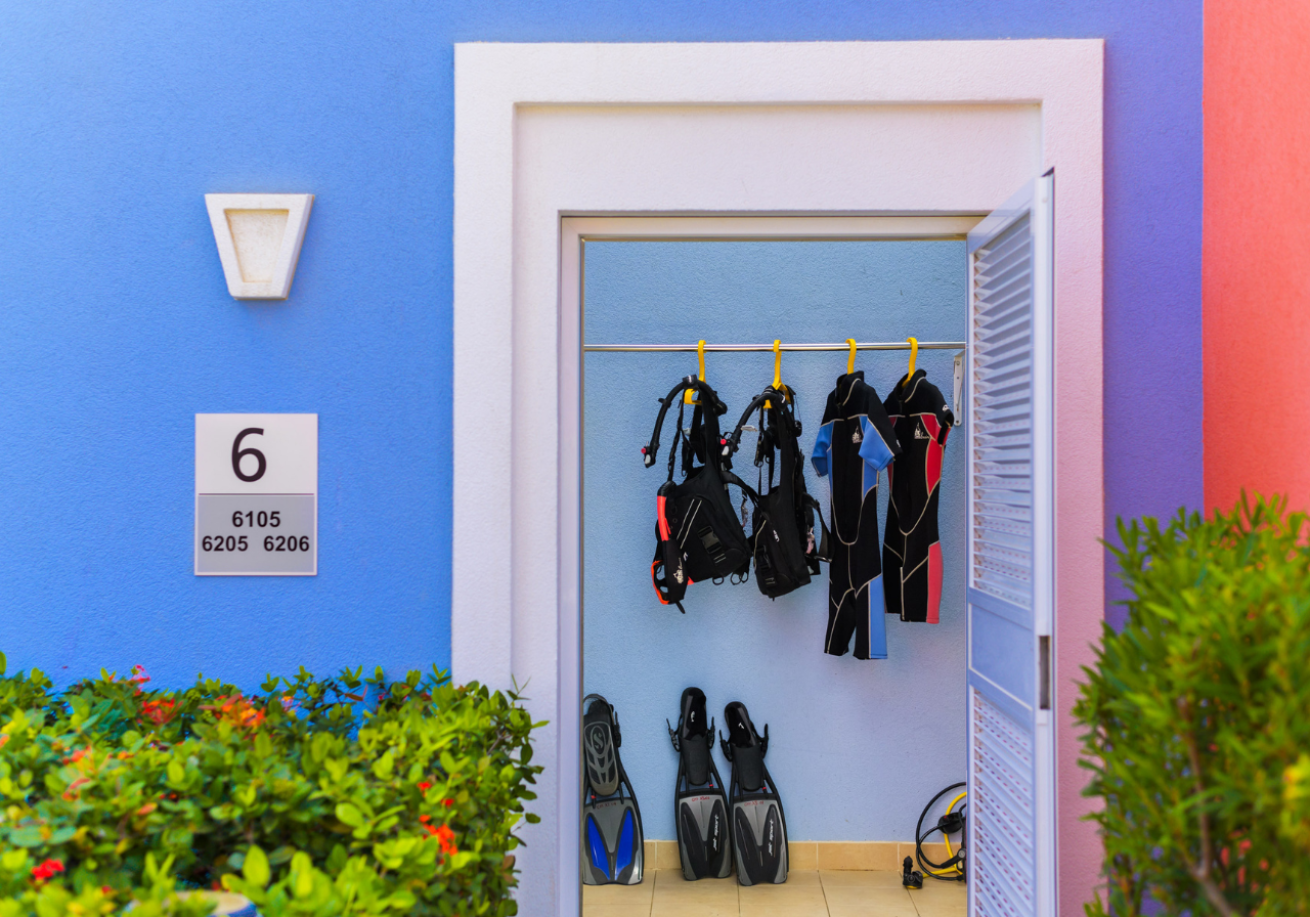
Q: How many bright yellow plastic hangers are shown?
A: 4